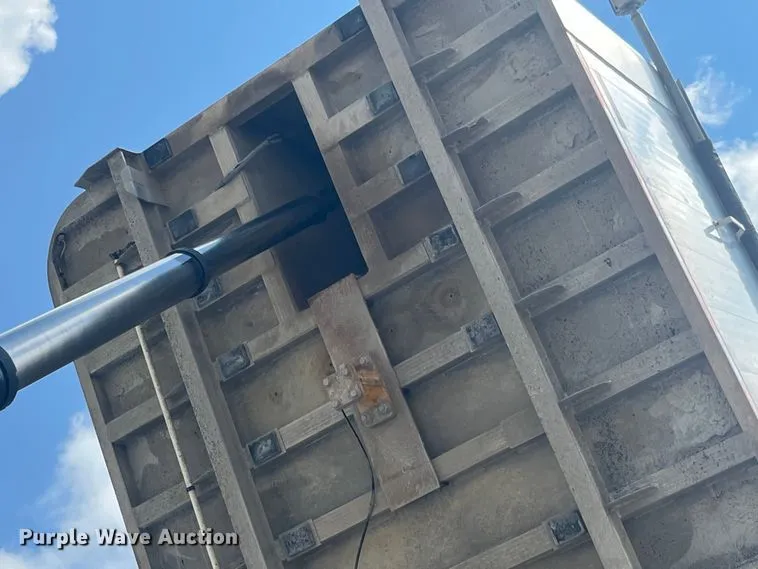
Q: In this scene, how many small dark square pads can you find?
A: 12